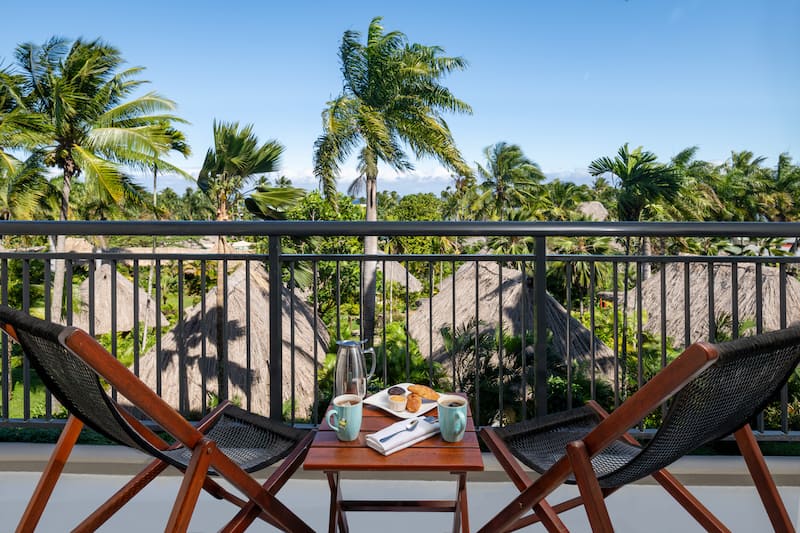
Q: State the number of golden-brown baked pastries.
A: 2